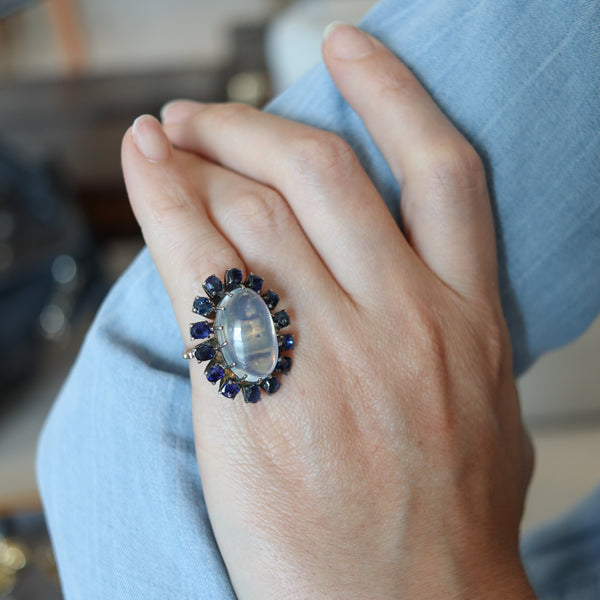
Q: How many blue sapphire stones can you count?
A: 14